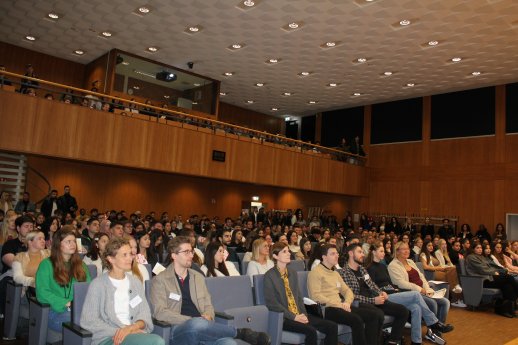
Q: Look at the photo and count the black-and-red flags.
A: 0